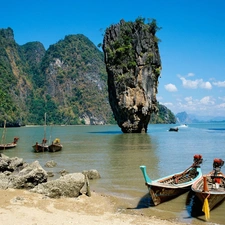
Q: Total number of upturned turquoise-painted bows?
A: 1